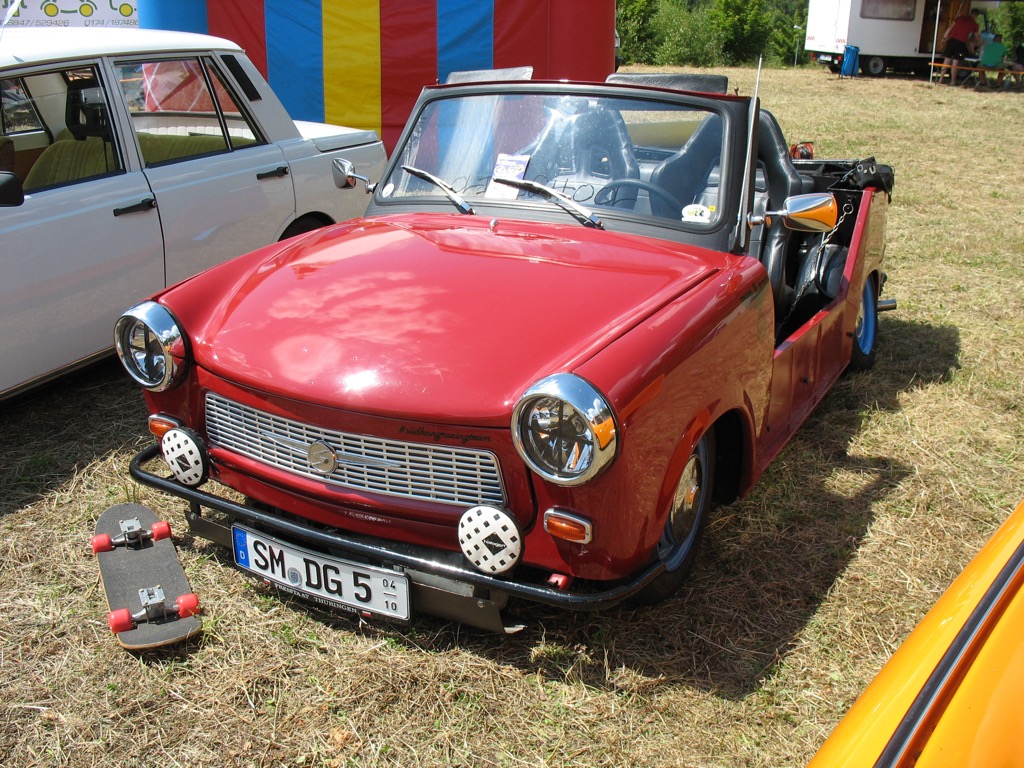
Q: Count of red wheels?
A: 4